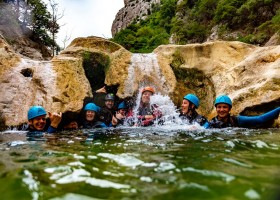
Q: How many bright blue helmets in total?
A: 5